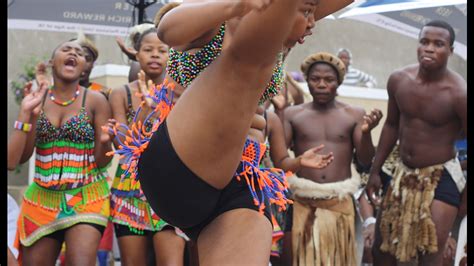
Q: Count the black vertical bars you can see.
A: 2